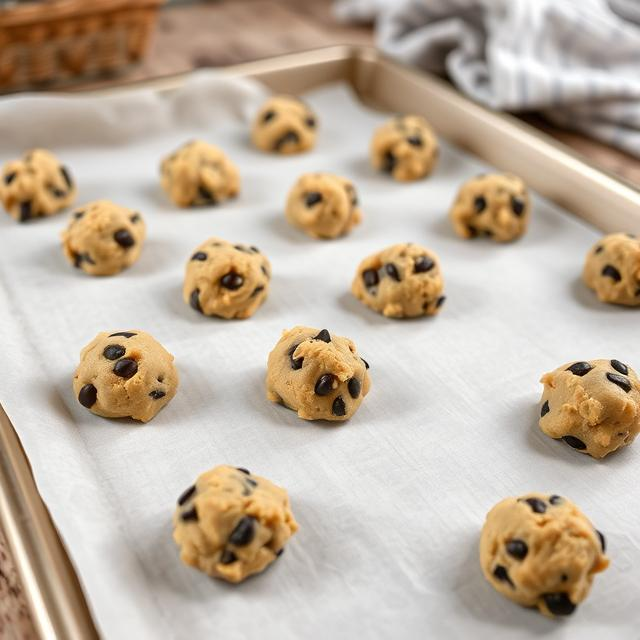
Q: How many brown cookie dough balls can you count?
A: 15